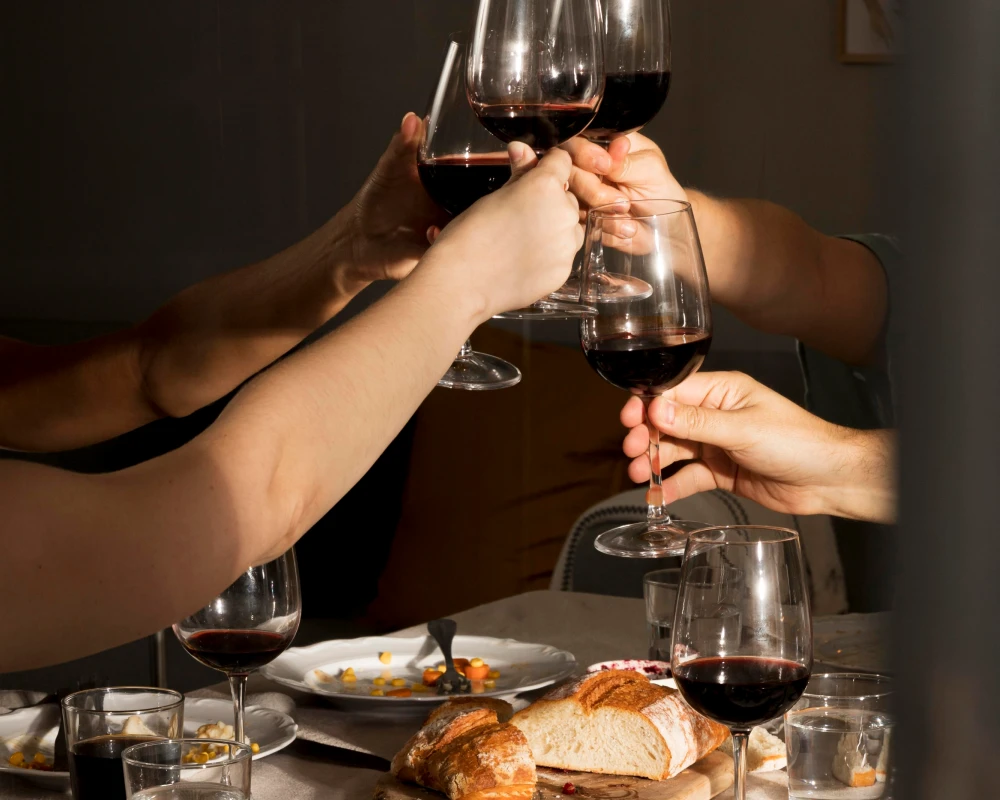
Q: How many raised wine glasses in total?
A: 4